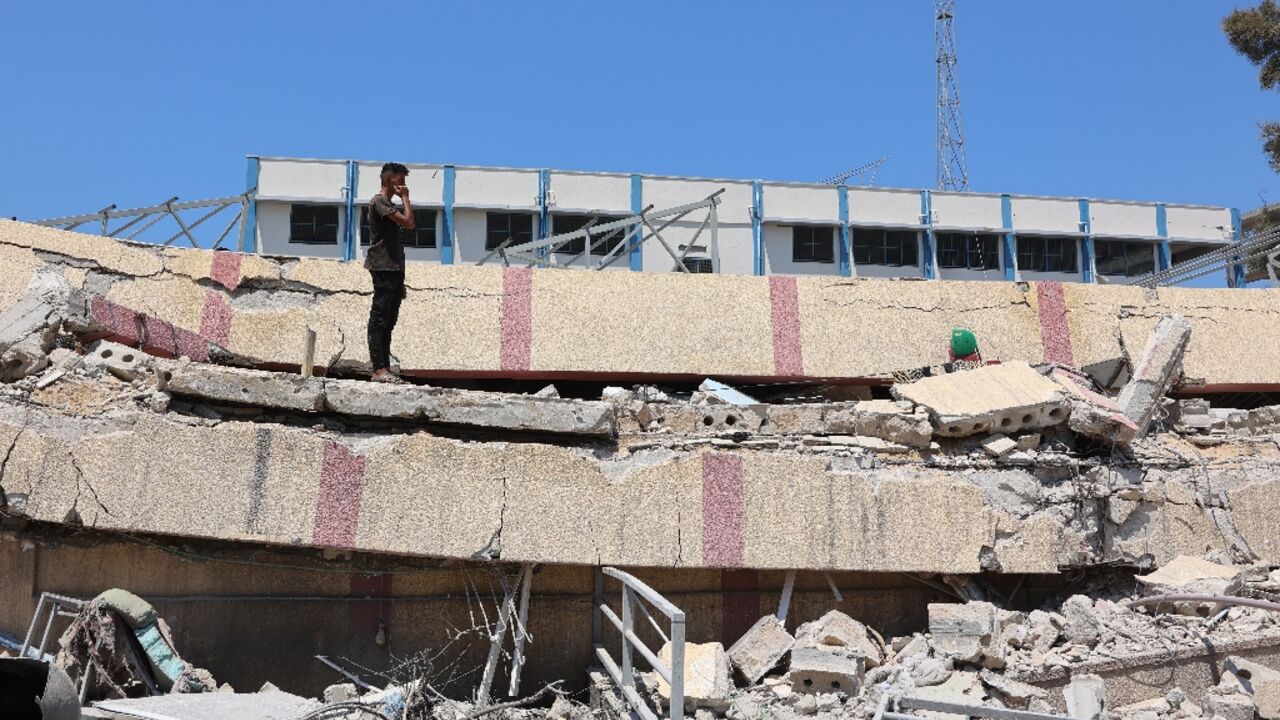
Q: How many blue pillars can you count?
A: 12